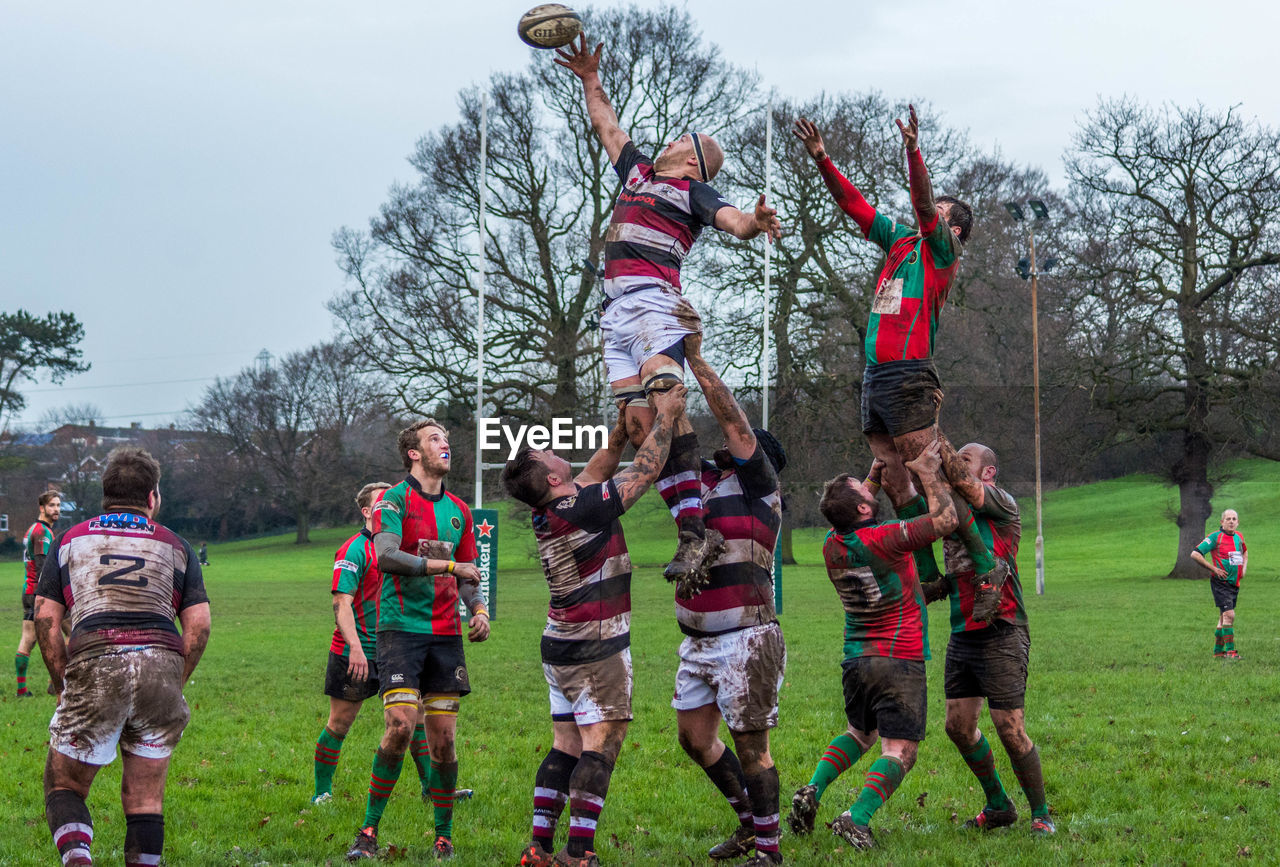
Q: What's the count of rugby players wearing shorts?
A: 11